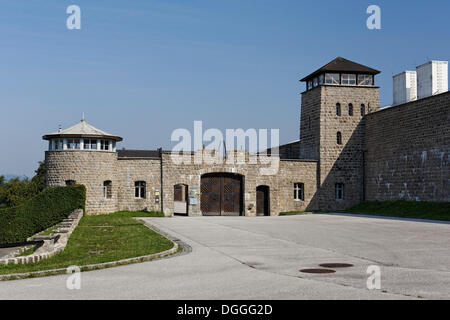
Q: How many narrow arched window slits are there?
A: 4